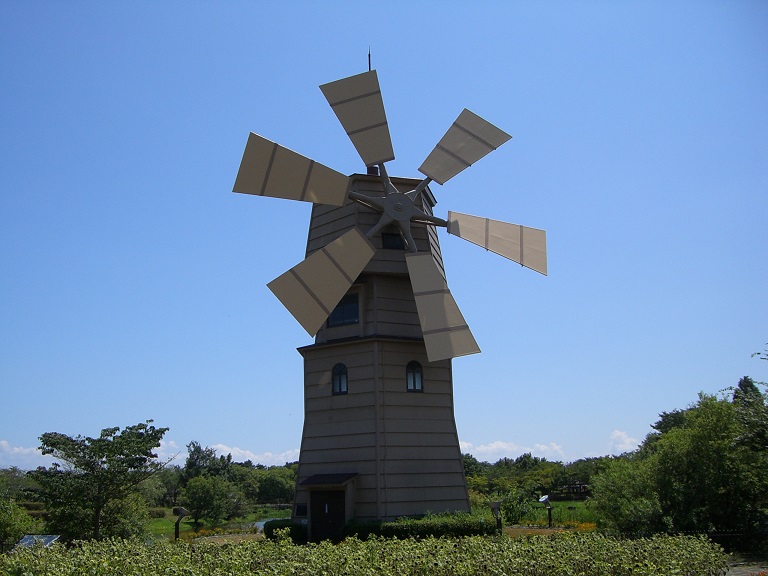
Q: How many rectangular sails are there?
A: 6